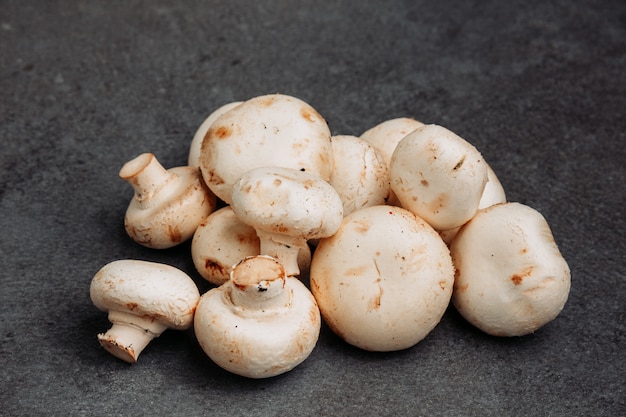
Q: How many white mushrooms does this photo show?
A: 13